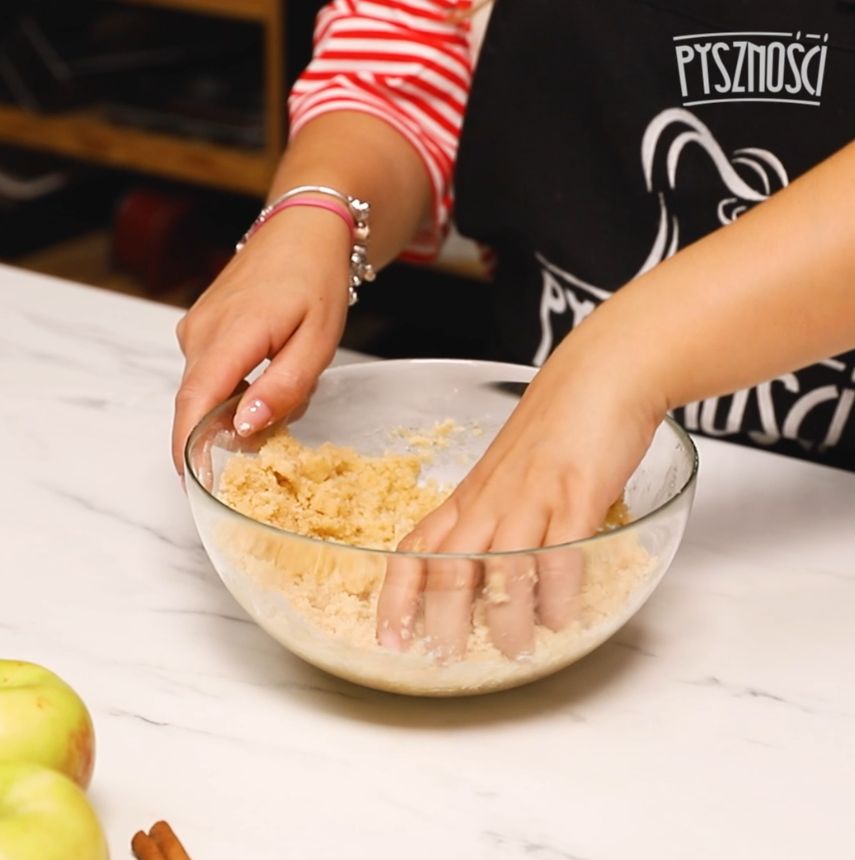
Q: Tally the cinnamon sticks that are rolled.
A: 2